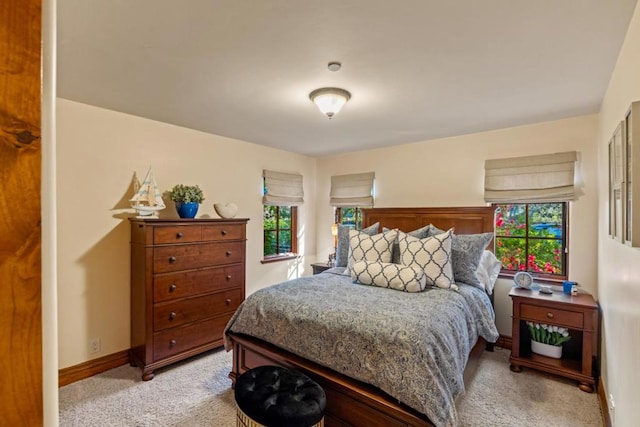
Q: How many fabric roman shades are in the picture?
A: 3